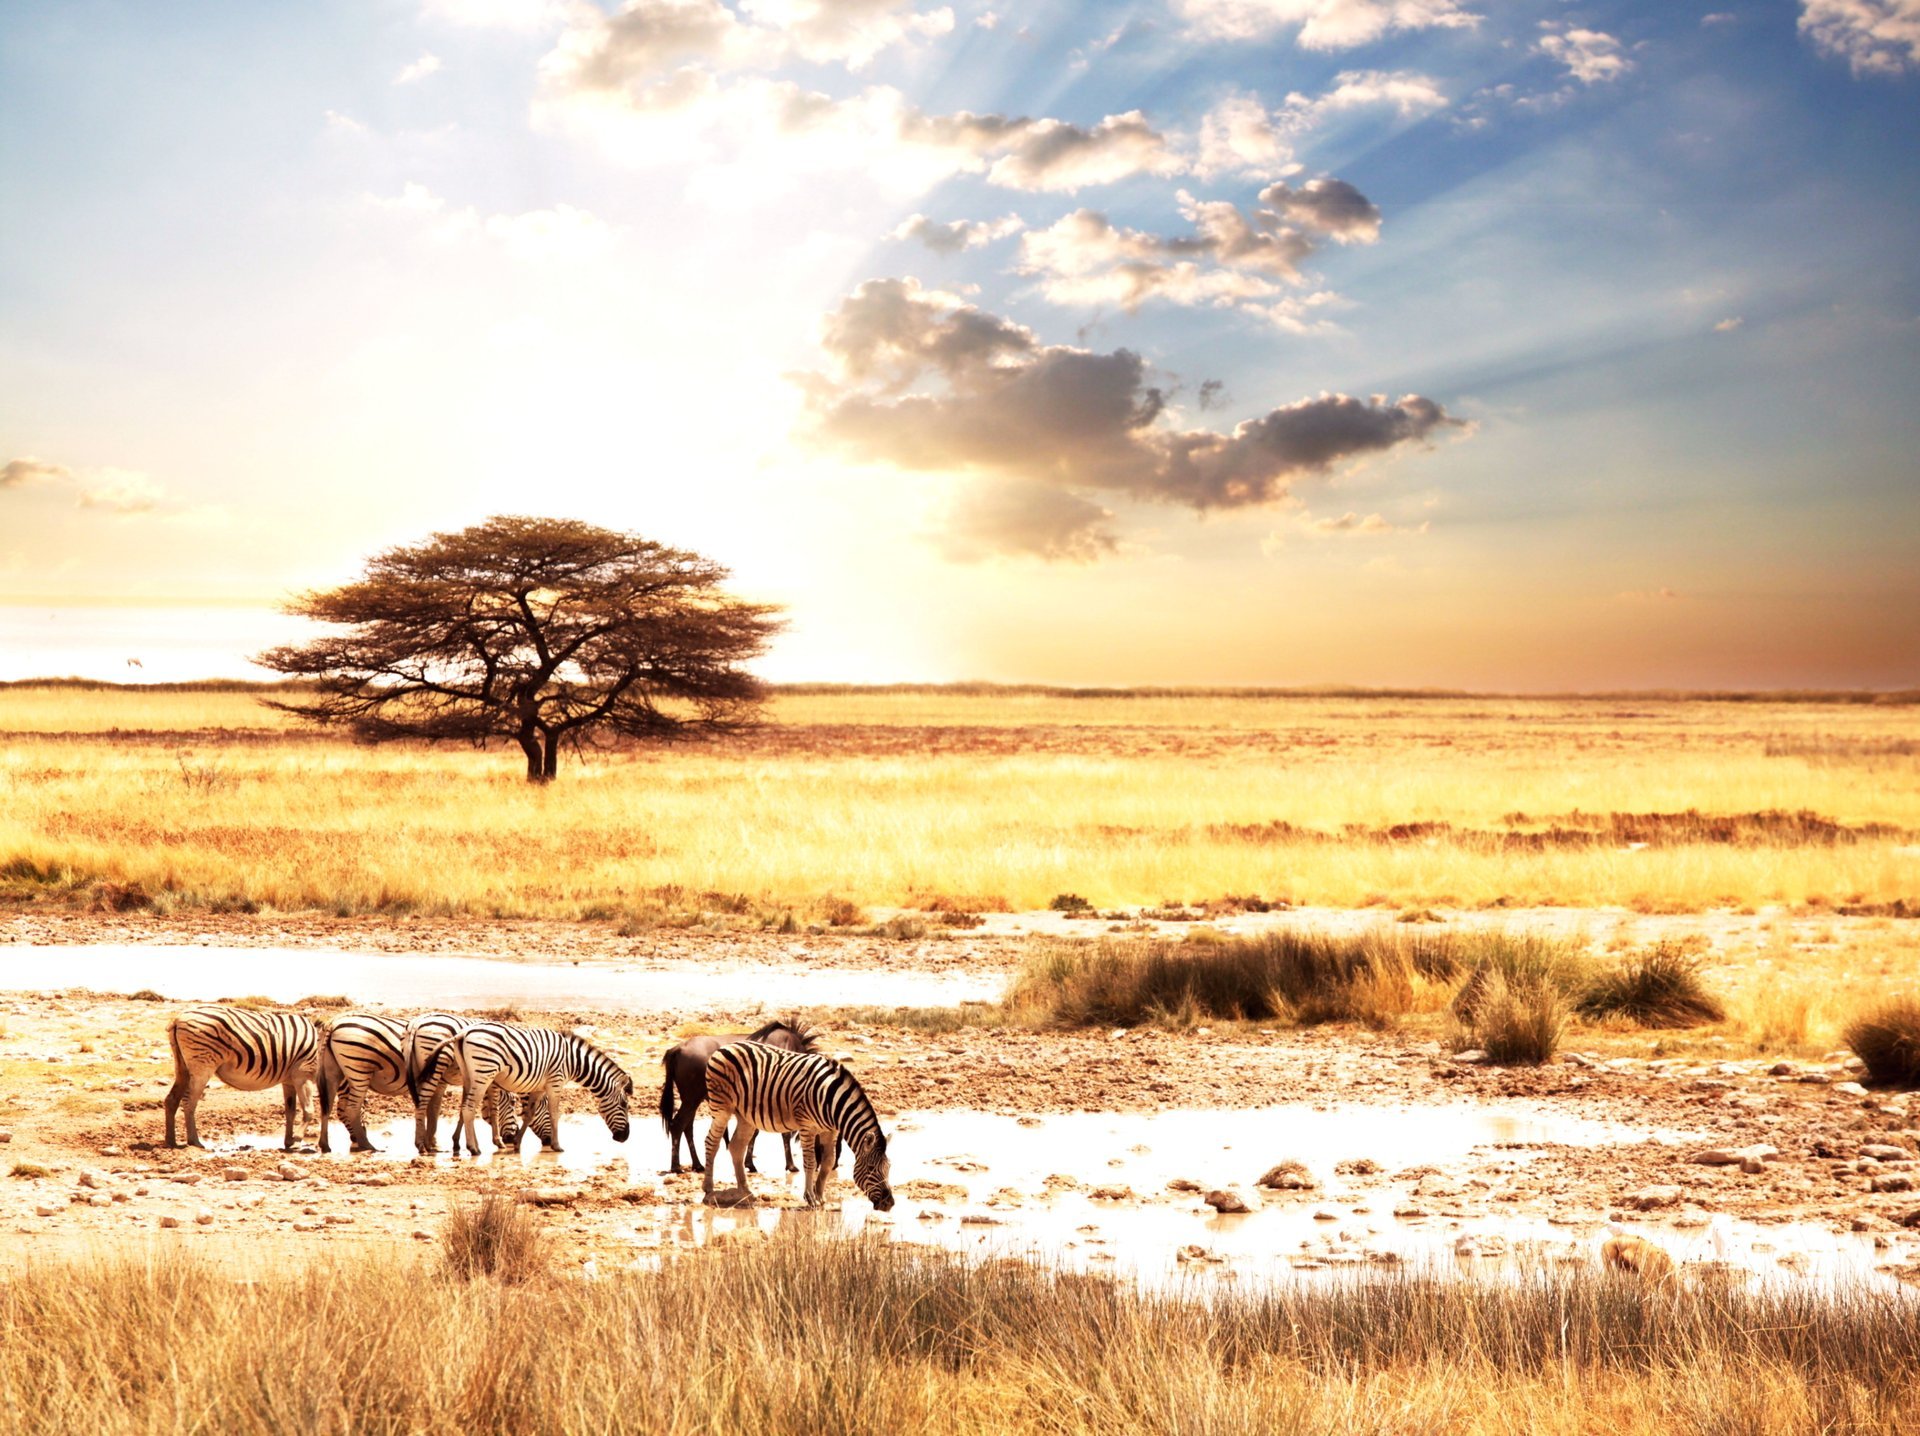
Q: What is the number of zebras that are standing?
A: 5